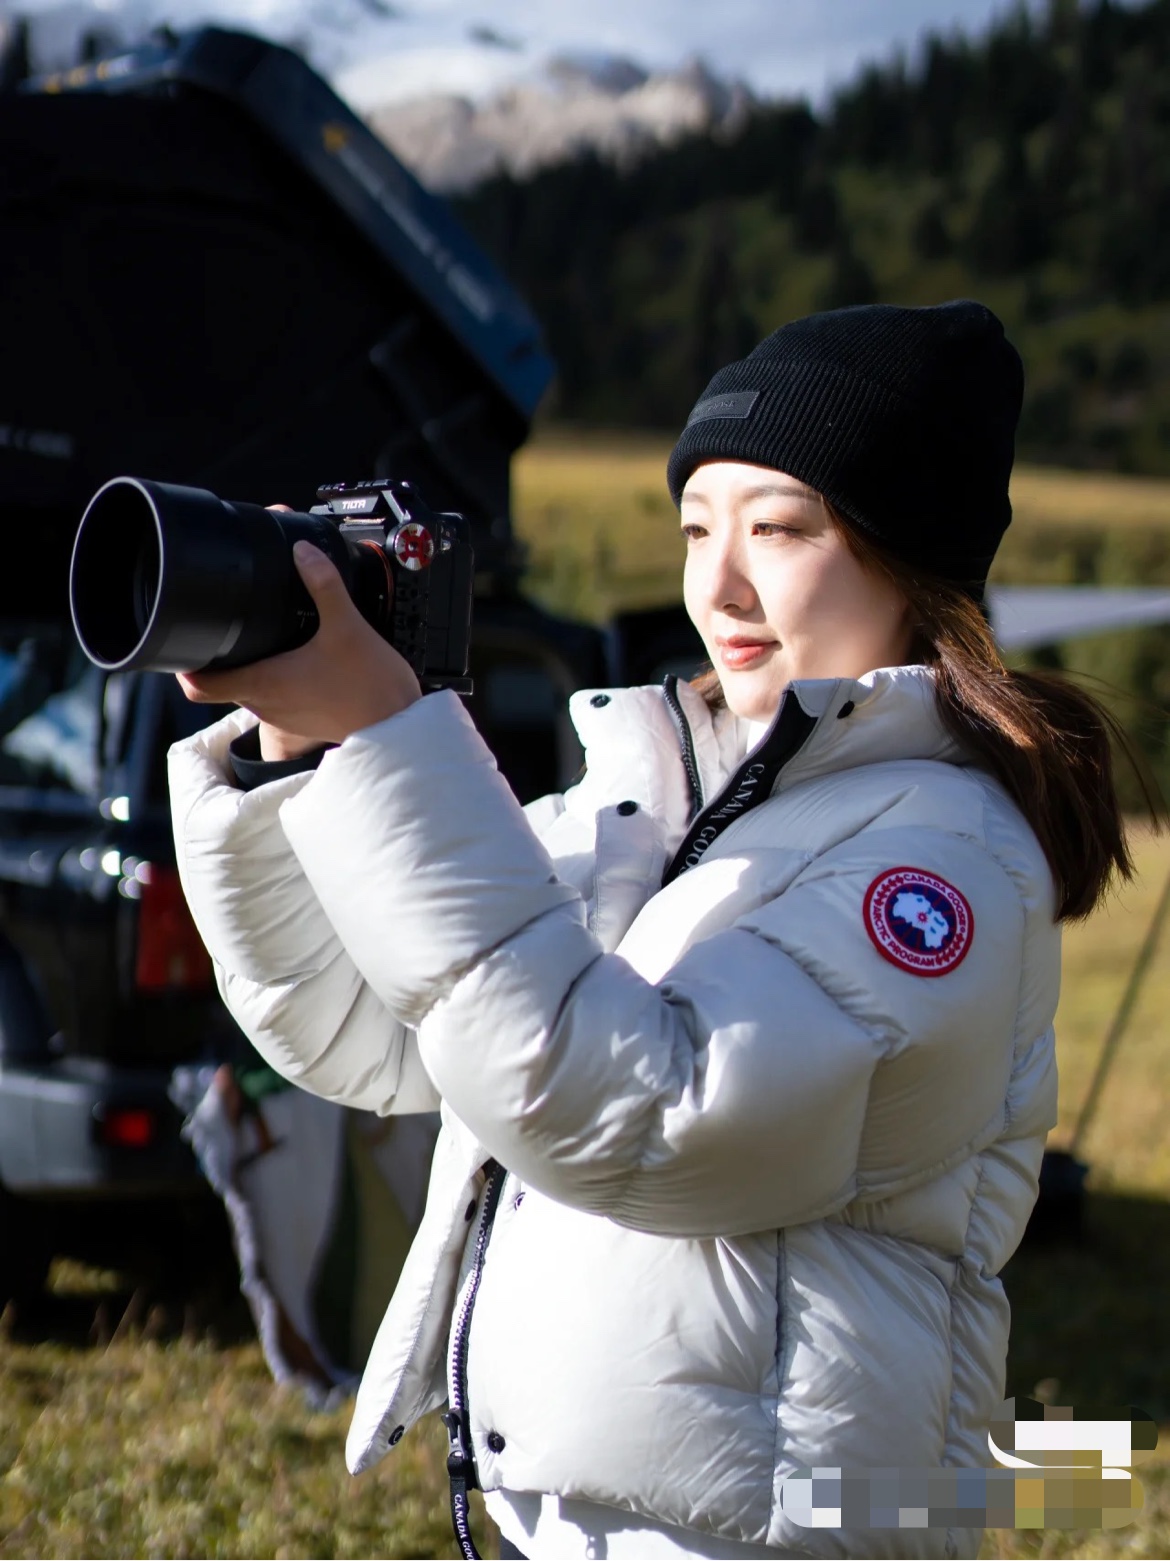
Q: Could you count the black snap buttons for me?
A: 7